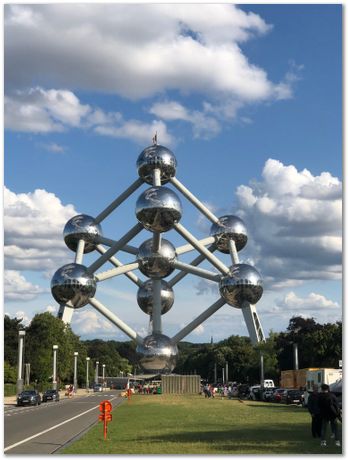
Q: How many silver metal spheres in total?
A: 9